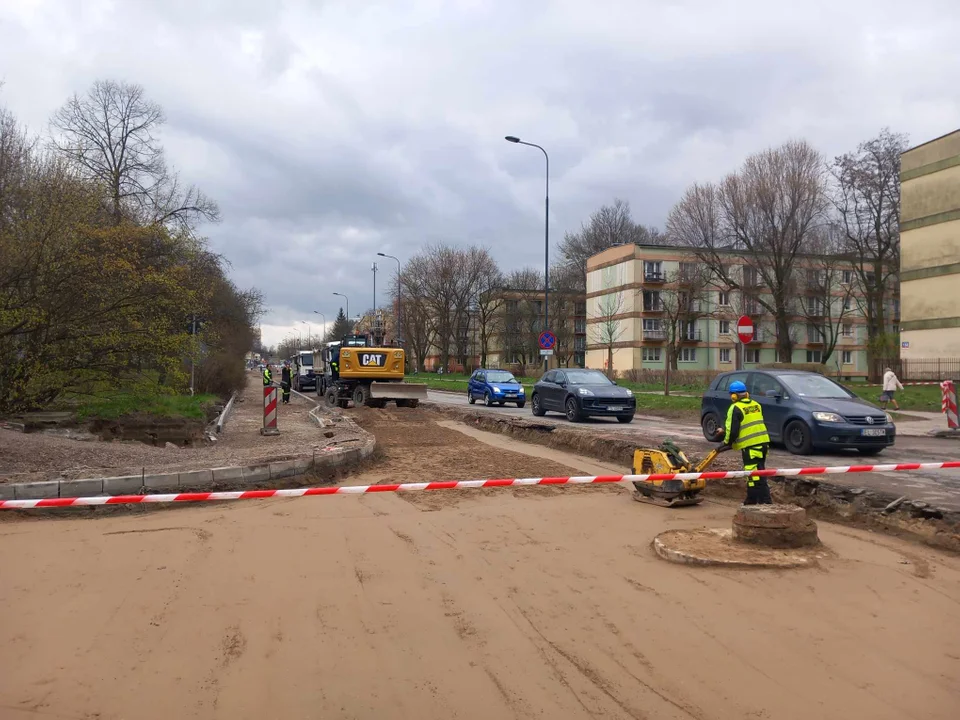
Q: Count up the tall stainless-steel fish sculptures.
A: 0